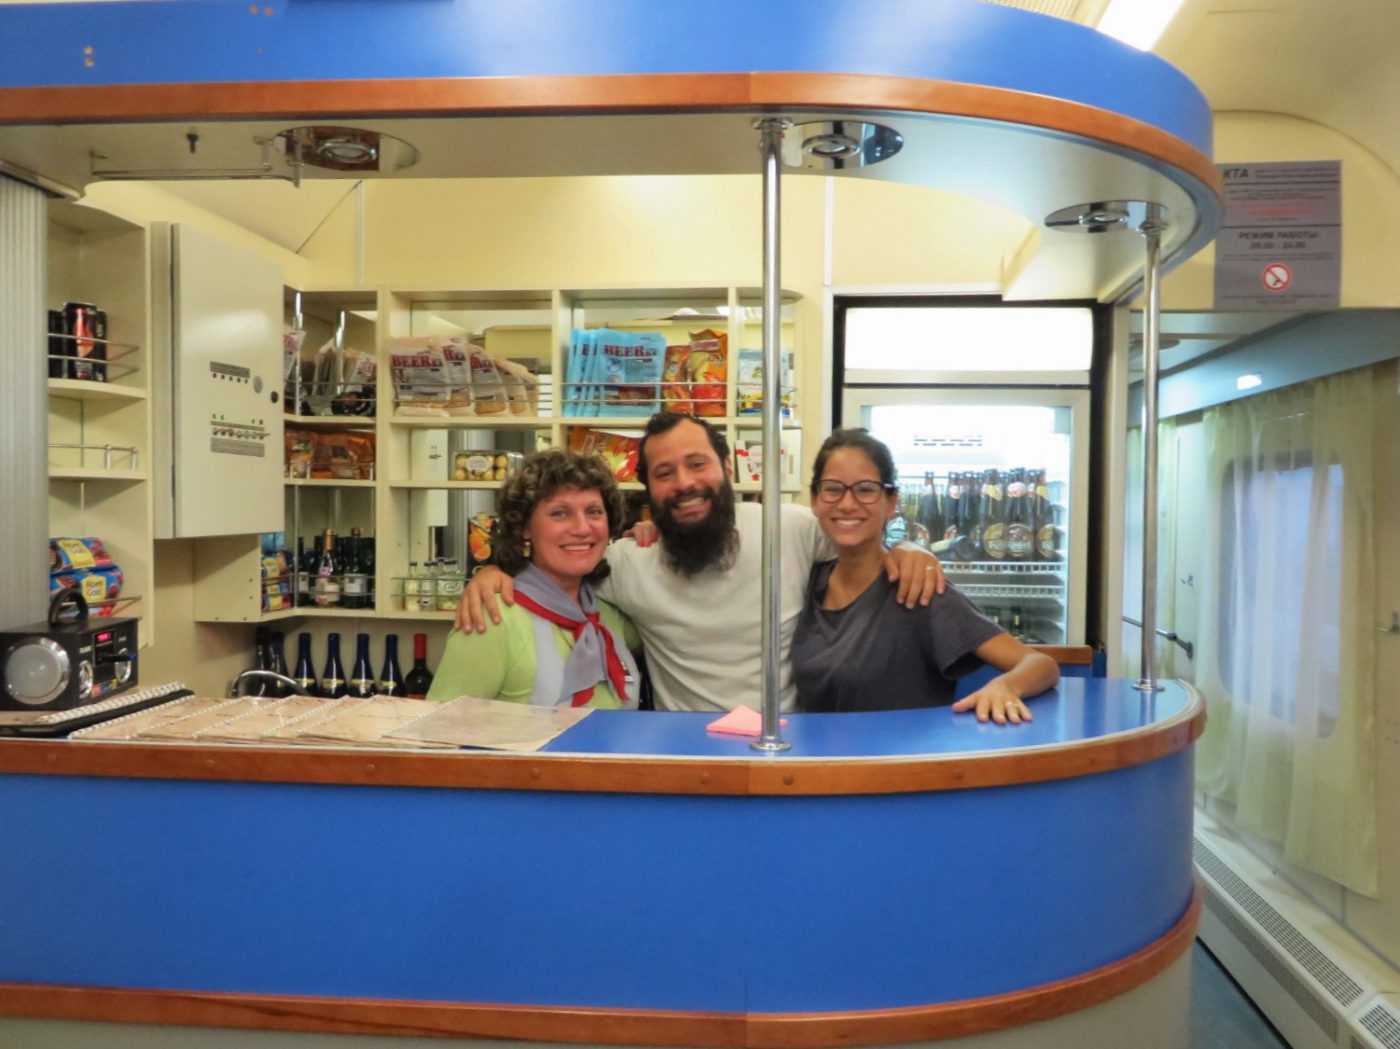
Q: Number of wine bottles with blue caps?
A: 4